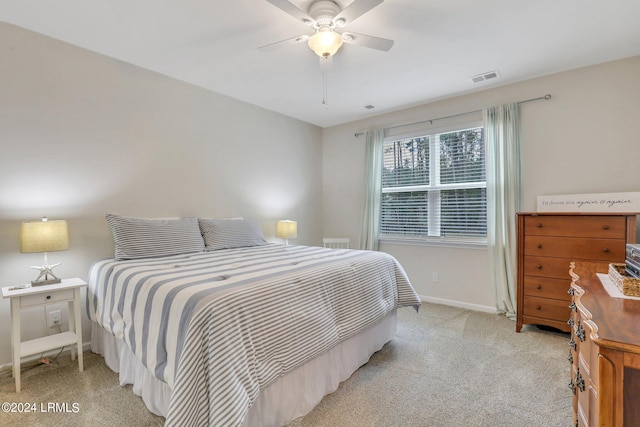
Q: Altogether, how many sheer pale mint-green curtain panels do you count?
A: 2